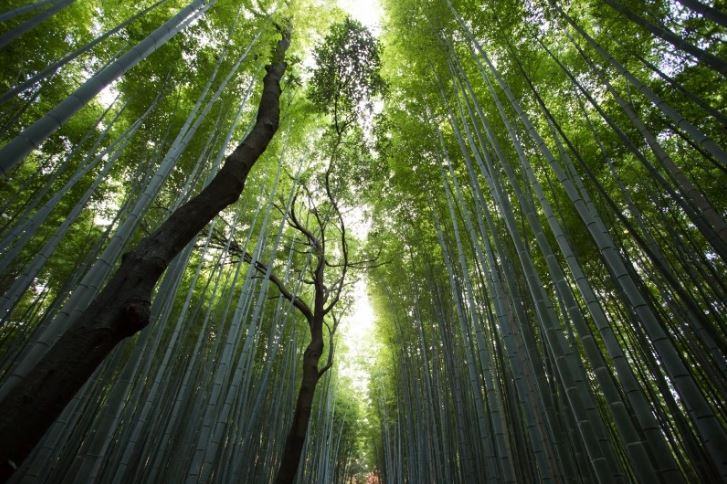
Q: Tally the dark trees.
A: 2